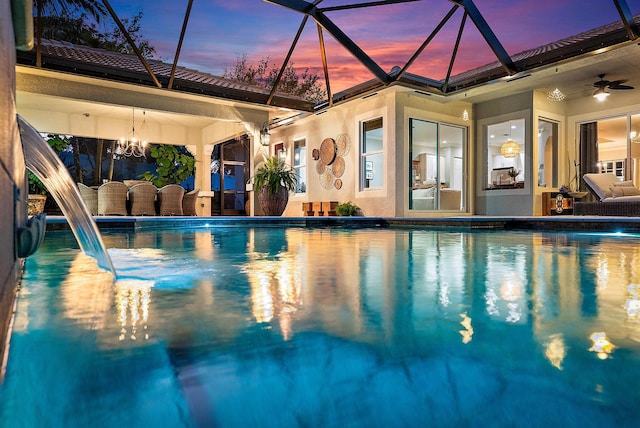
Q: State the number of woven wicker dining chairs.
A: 5